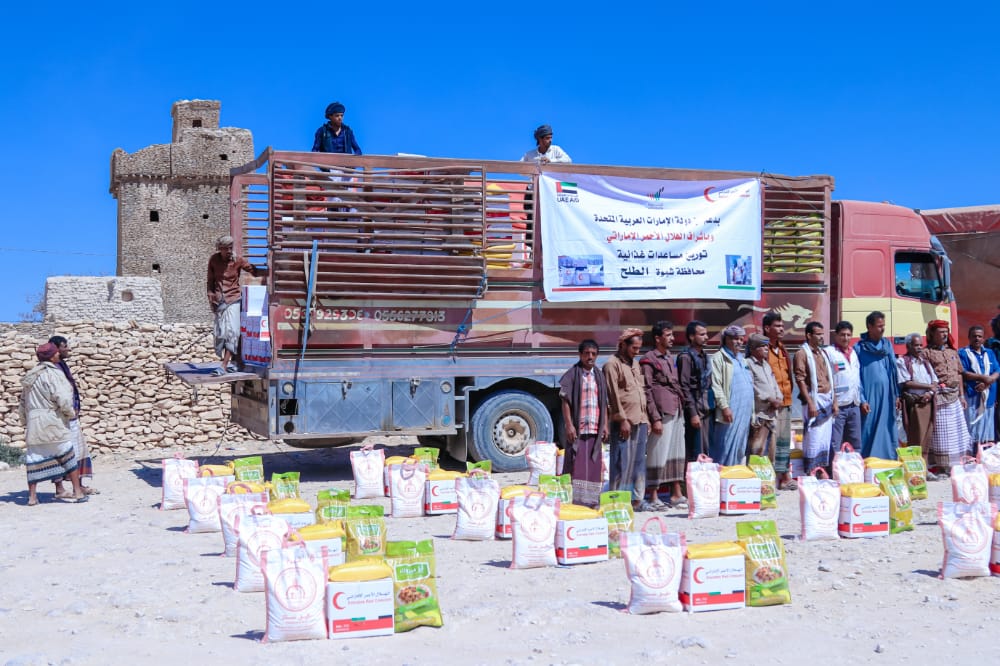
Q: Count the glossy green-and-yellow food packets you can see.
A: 13